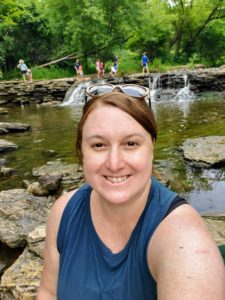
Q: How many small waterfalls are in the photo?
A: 3